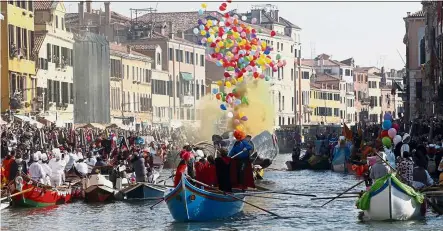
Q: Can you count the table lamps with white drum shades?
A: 0